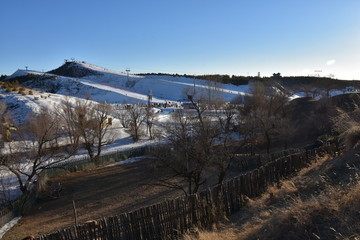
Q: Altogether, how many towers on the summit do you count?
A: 2